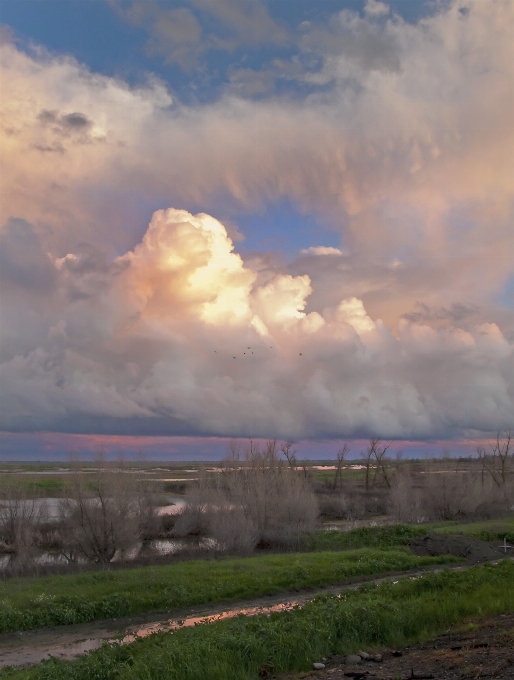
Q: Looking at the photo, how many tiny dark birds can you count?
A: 7